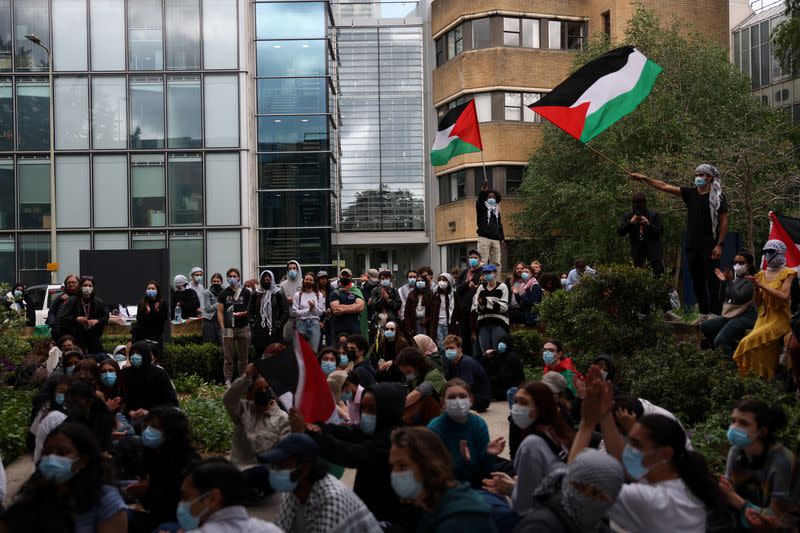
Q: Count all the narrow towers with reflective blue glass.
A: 1